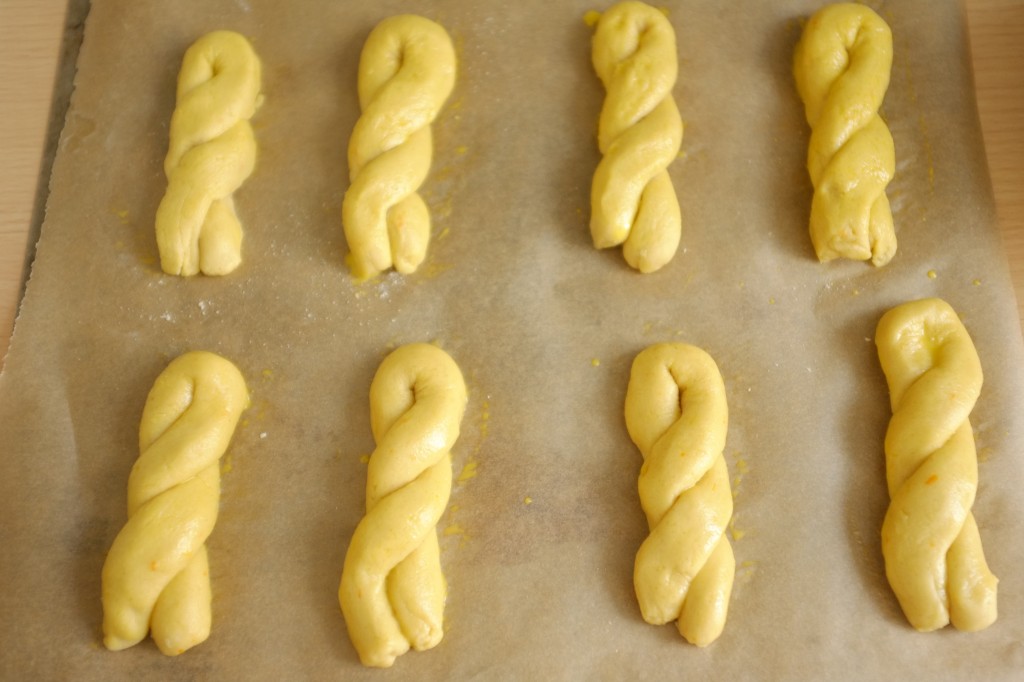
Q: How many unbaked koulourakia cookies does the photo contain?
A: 8